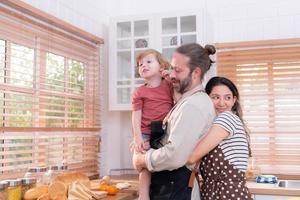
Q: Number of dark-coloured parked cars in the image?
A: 0